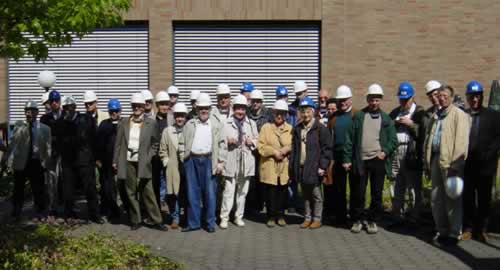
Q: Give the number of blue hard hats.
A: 7